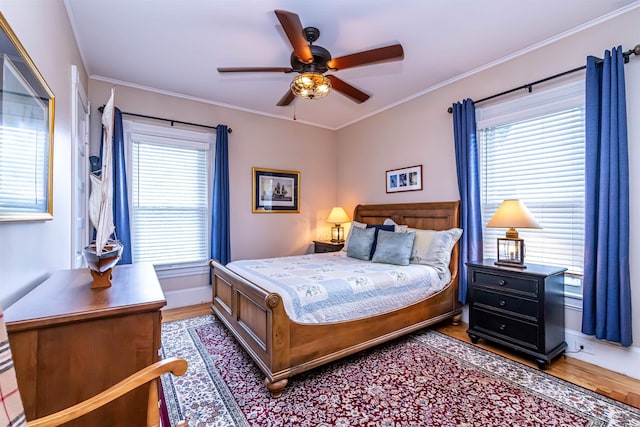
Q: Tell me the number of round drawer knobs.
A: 3